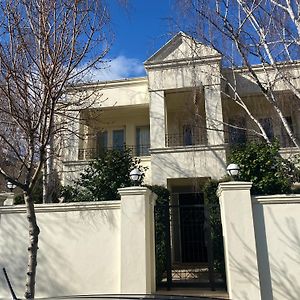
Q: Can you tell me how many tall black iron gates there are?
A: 1